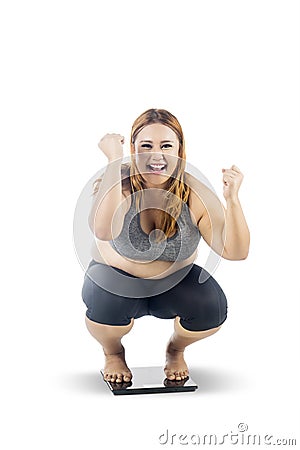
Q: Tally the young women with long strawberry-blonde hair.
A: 1